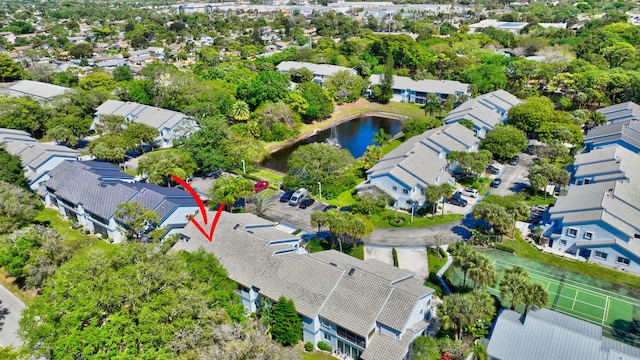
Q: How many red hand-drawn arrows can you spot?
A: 1